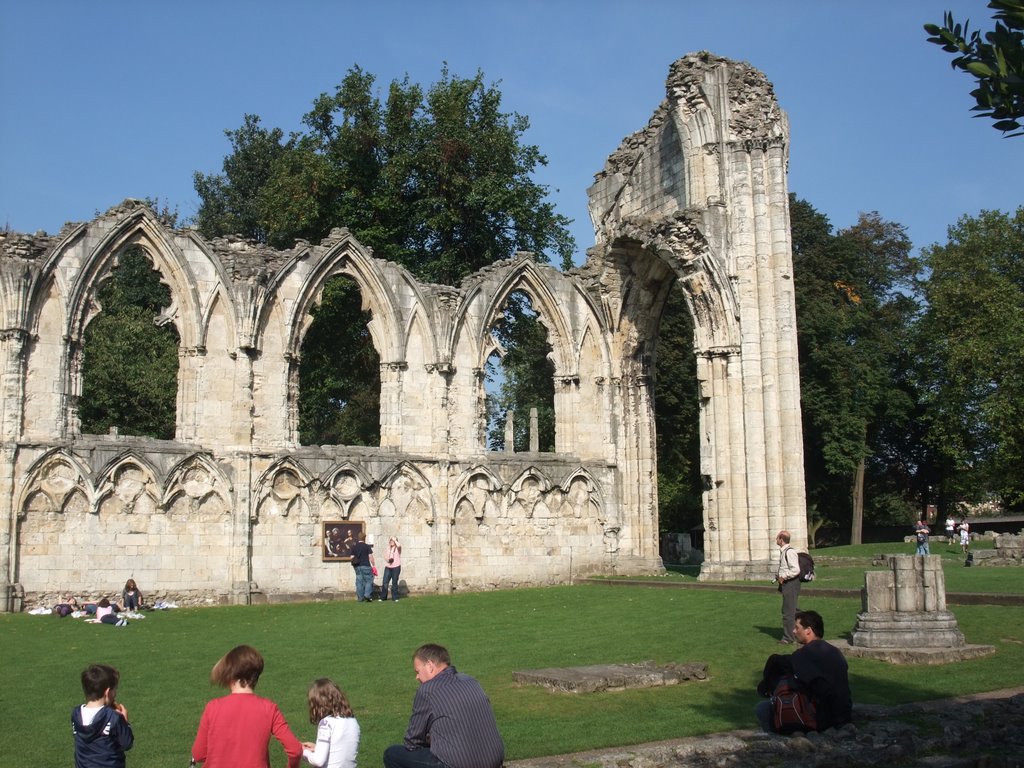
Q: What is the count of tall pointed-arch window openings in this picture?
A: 3